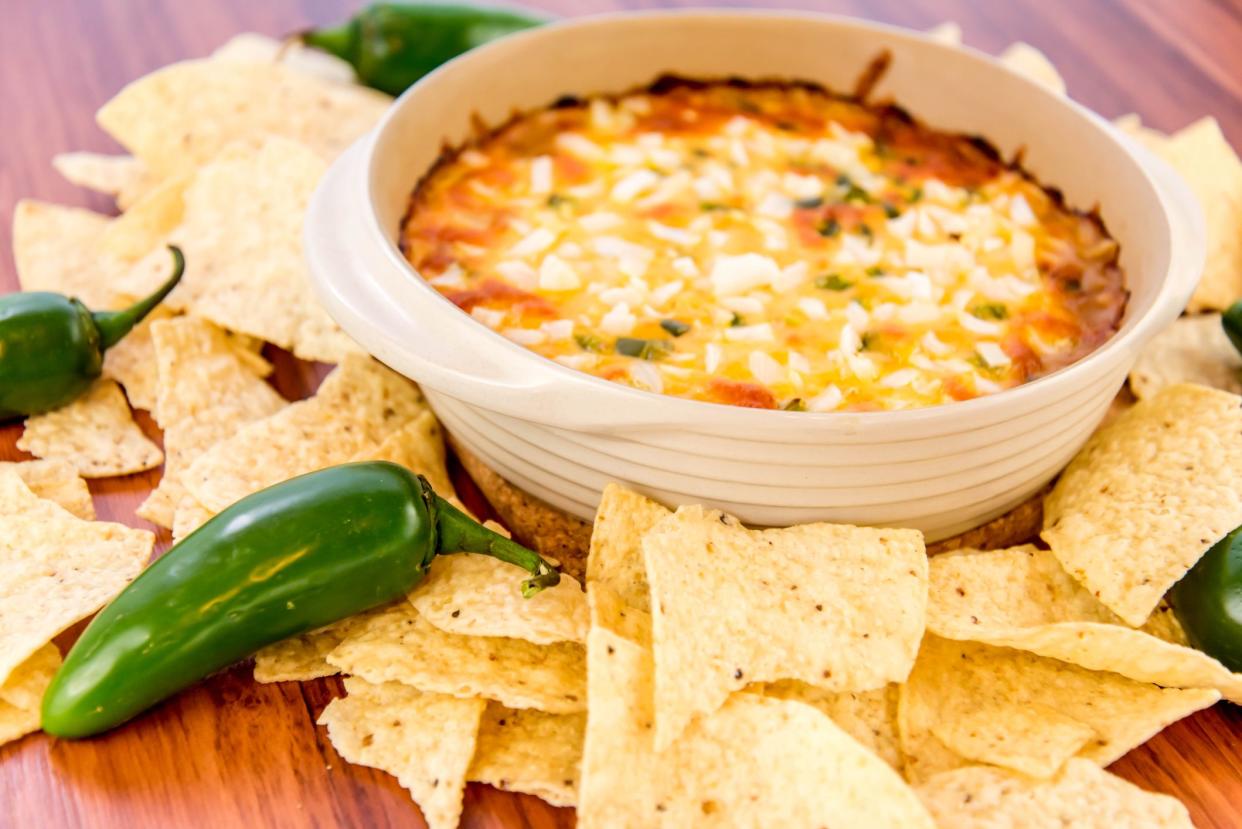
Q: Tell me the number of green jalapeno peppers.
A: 5